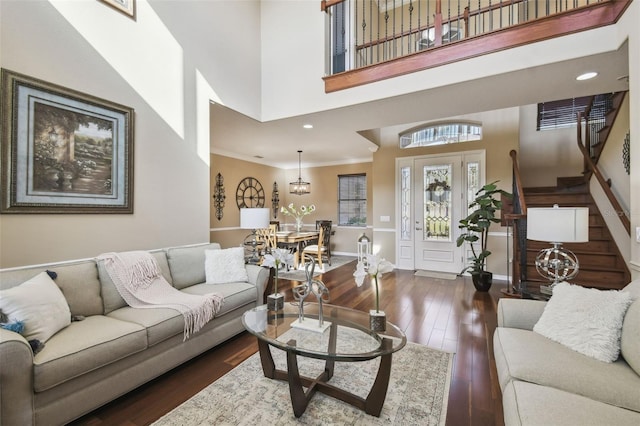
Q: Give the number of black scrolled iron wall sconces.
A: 2